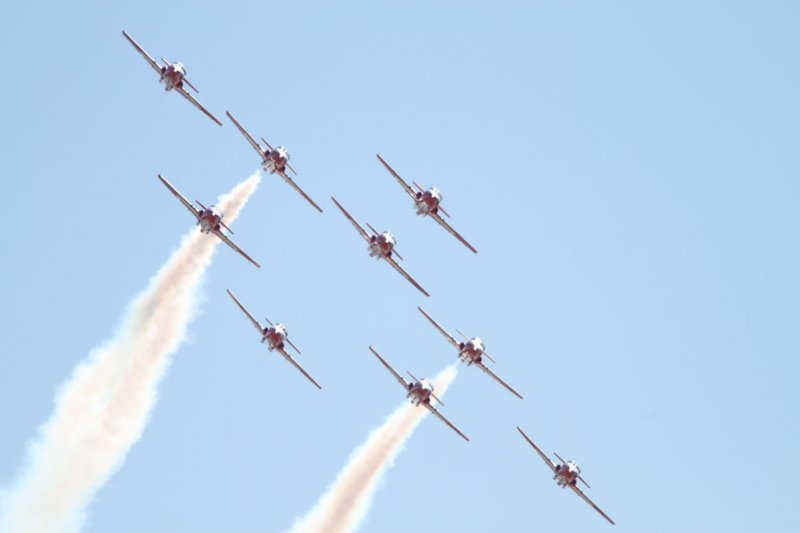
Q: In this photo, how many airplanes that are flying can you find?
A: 9